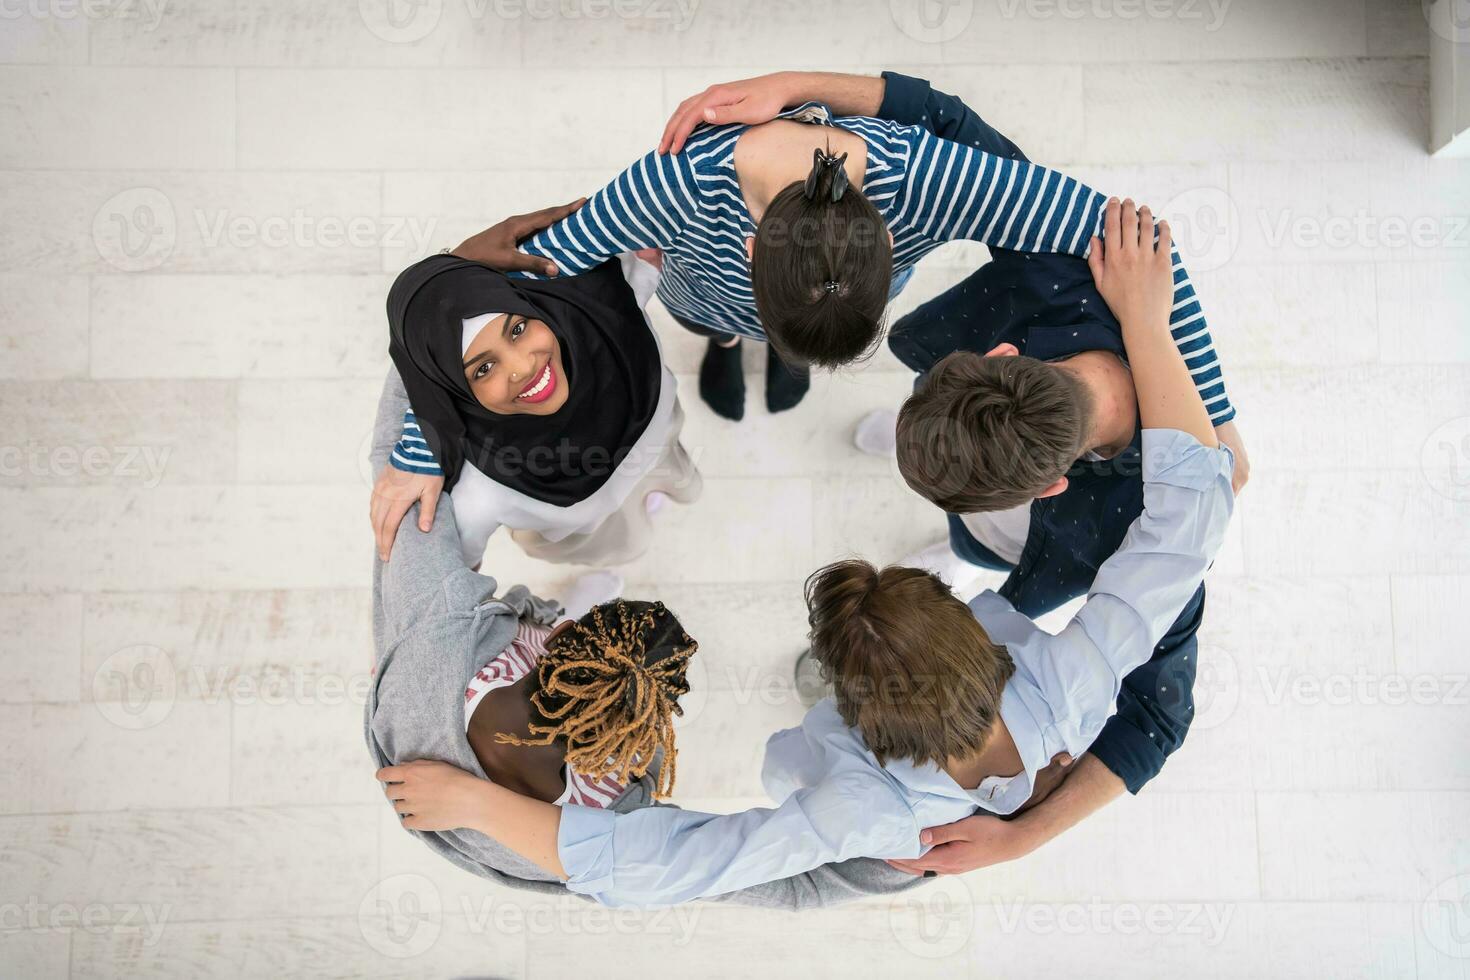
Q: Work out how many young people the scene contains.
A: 5